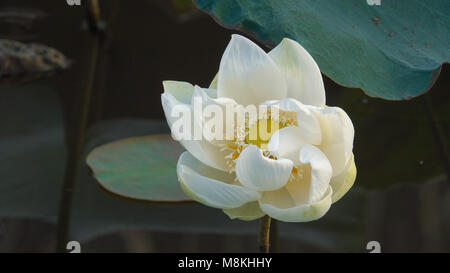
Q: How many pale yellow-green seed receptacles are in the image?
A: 1